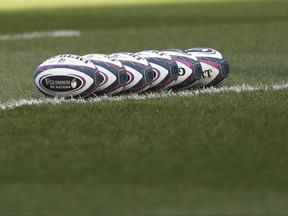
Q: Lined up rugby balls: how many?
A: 6